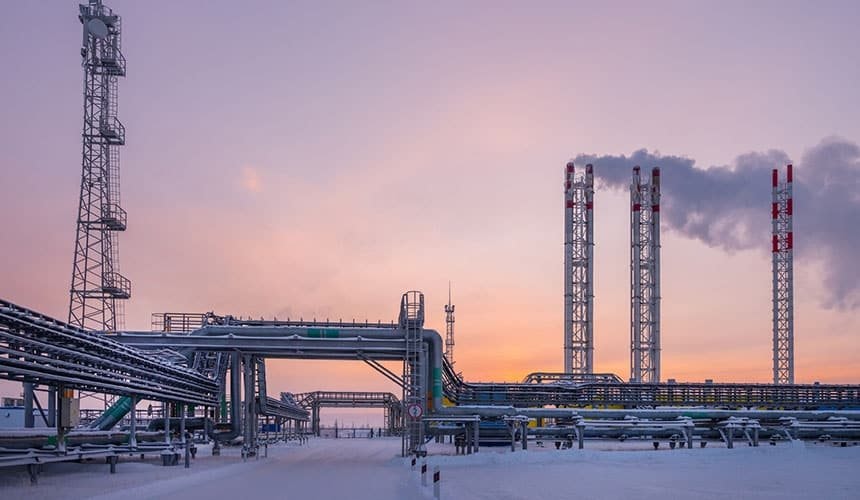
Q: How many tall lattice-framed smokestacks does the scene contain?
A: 3